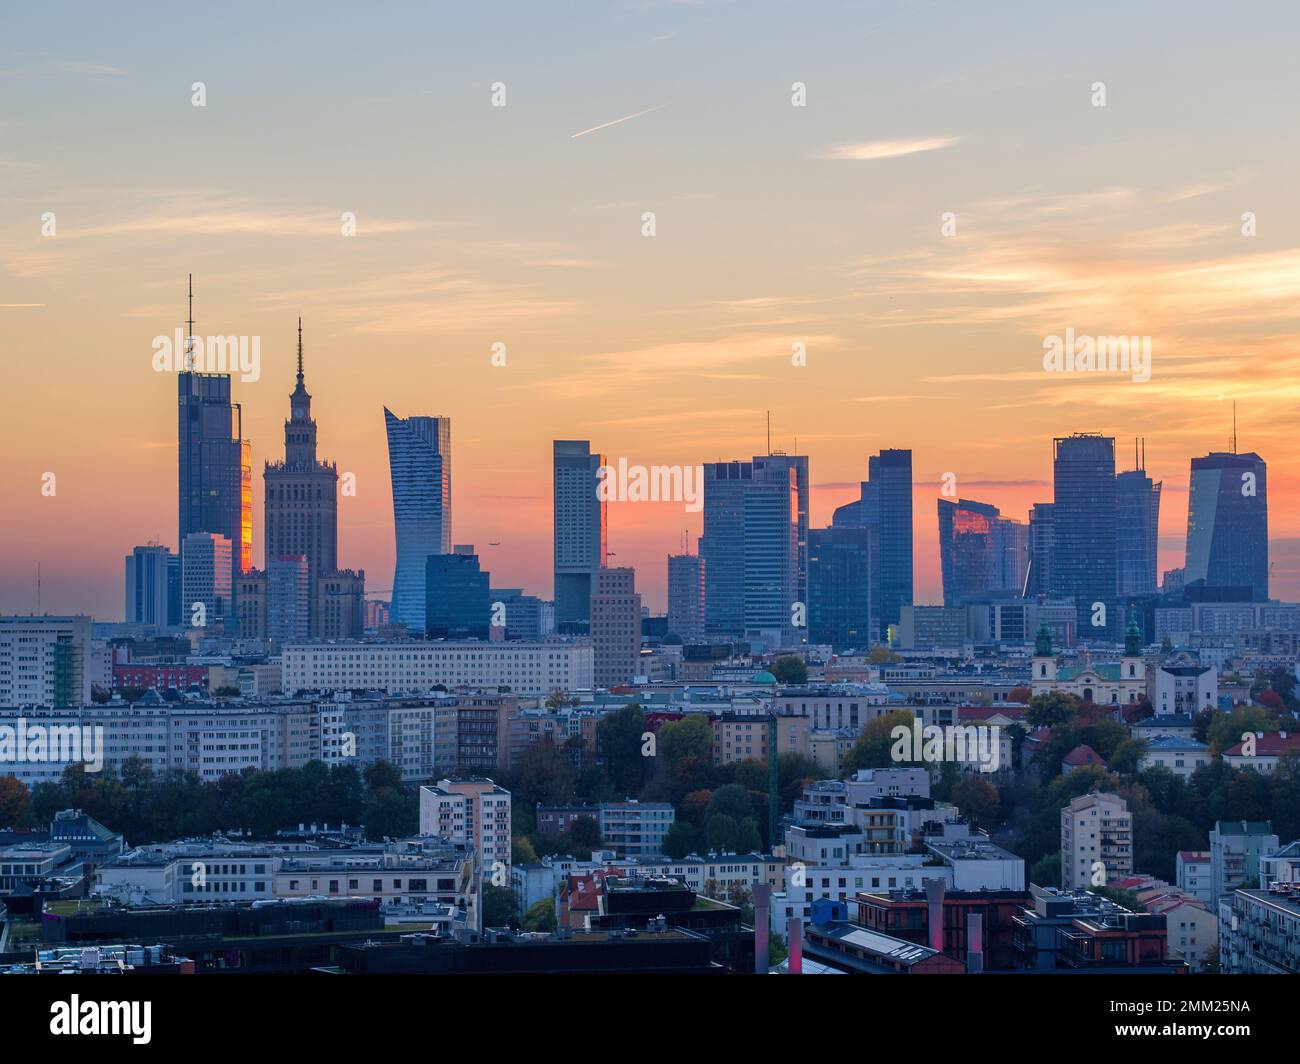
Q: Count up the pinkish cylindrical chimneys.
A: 4